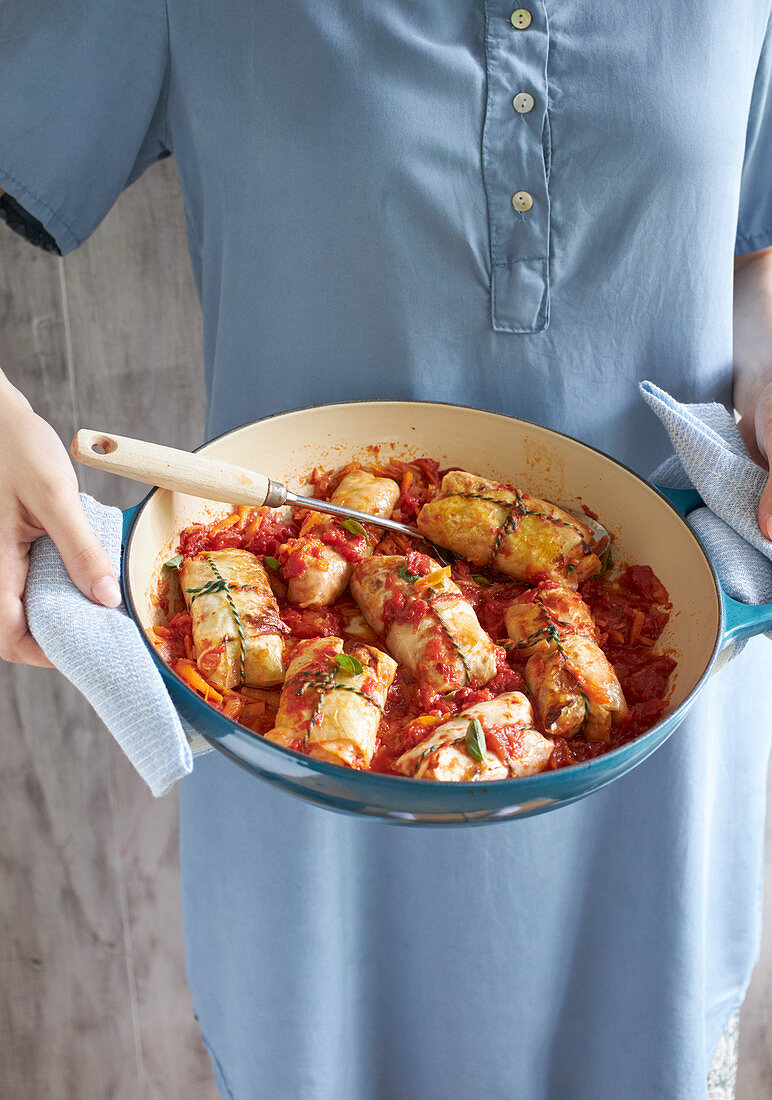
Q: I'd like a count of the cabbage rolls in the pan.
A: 7